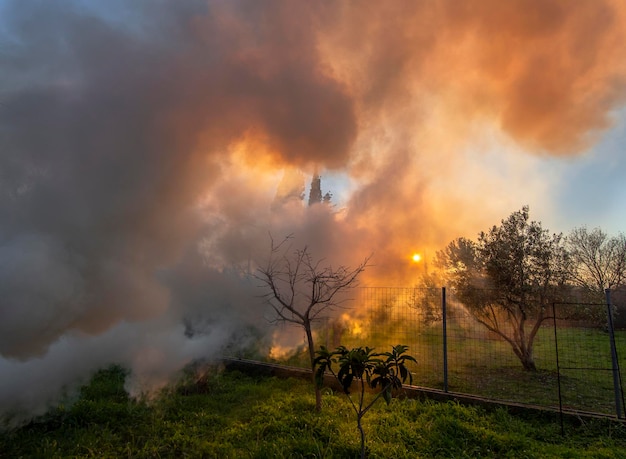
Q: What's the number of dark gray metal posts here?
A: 2